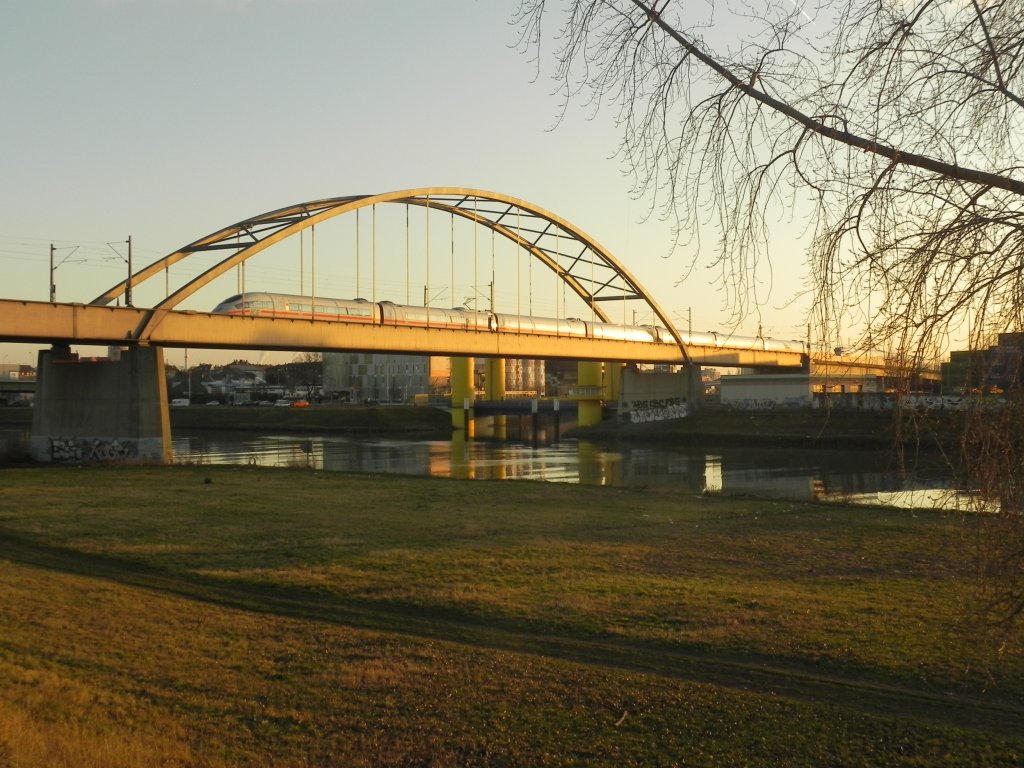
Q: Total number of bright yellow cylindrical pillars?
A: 4